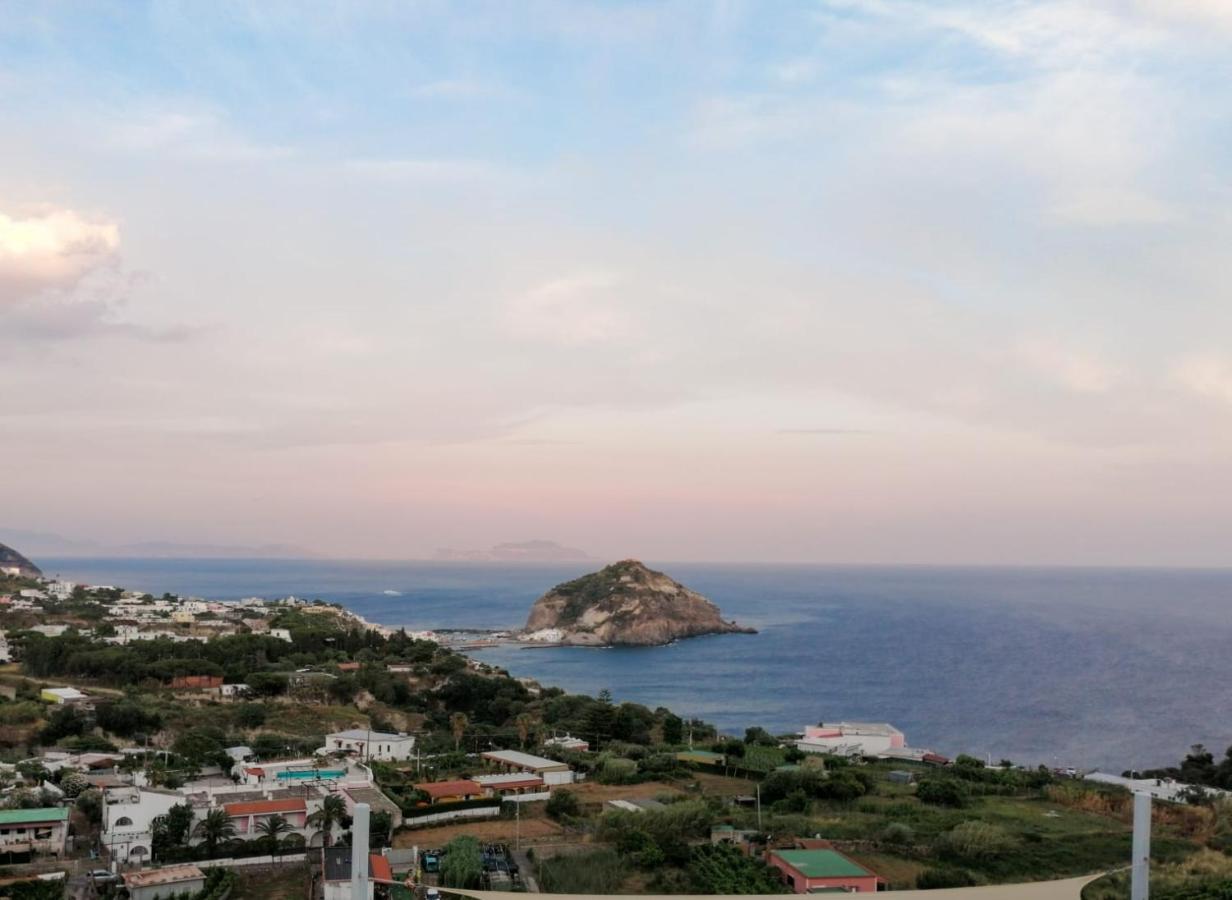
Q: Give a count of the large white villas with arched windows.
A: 1